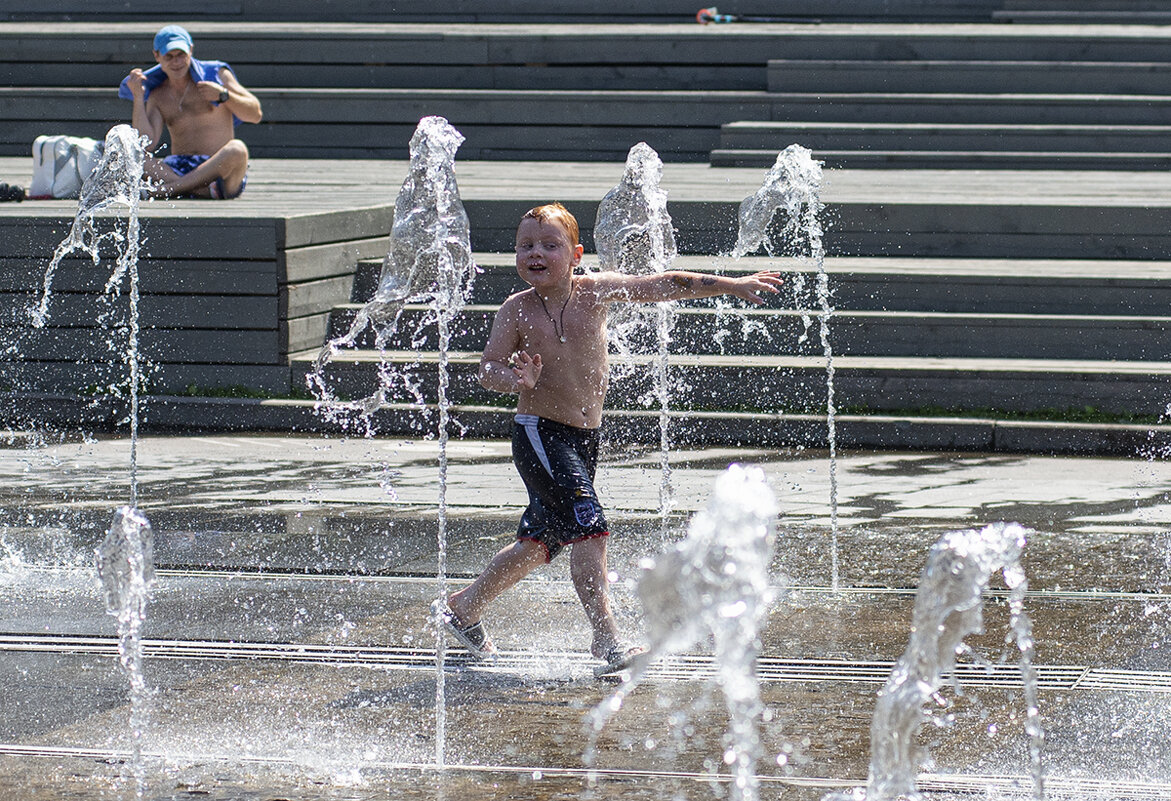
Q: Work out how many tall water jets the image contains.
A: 4